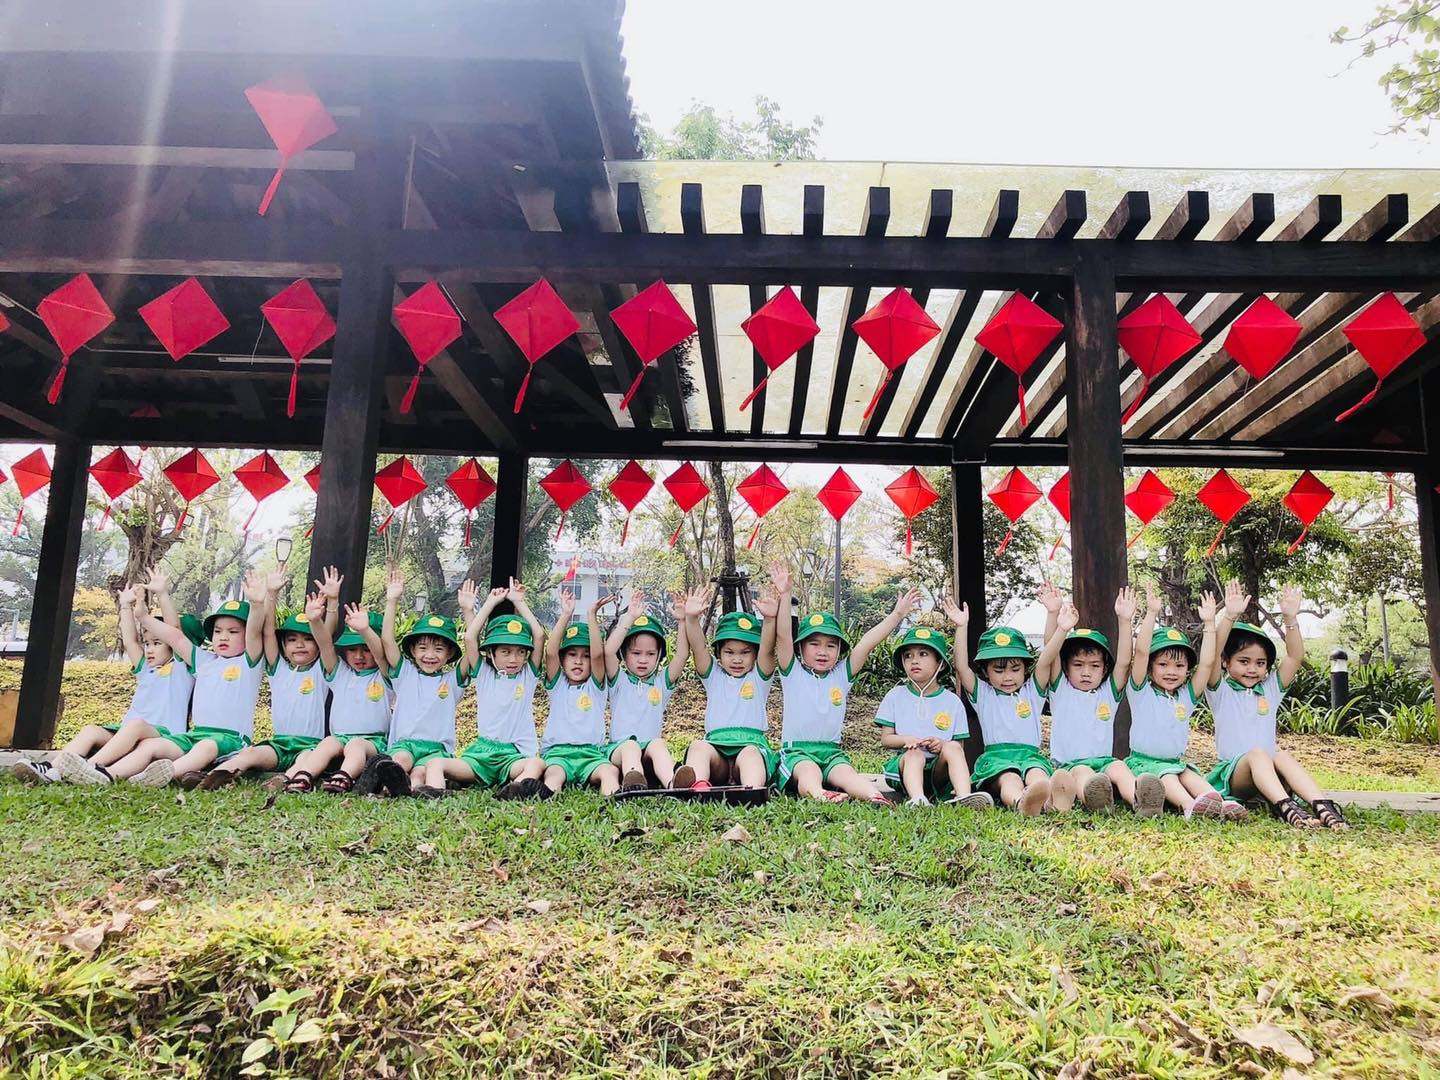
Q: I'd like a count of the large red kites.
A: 13